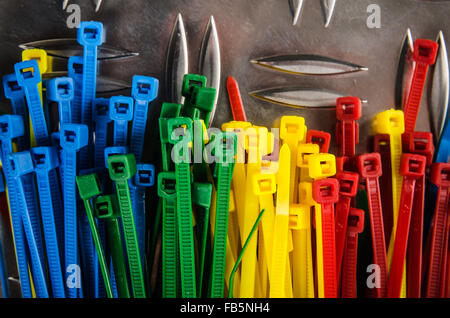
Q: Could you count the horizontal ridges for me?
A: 4